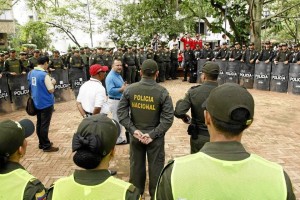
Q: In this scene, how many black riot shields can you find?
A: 11